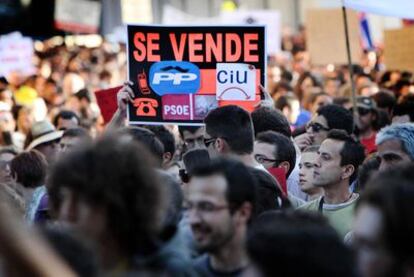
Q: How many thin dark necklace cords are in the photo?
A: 1